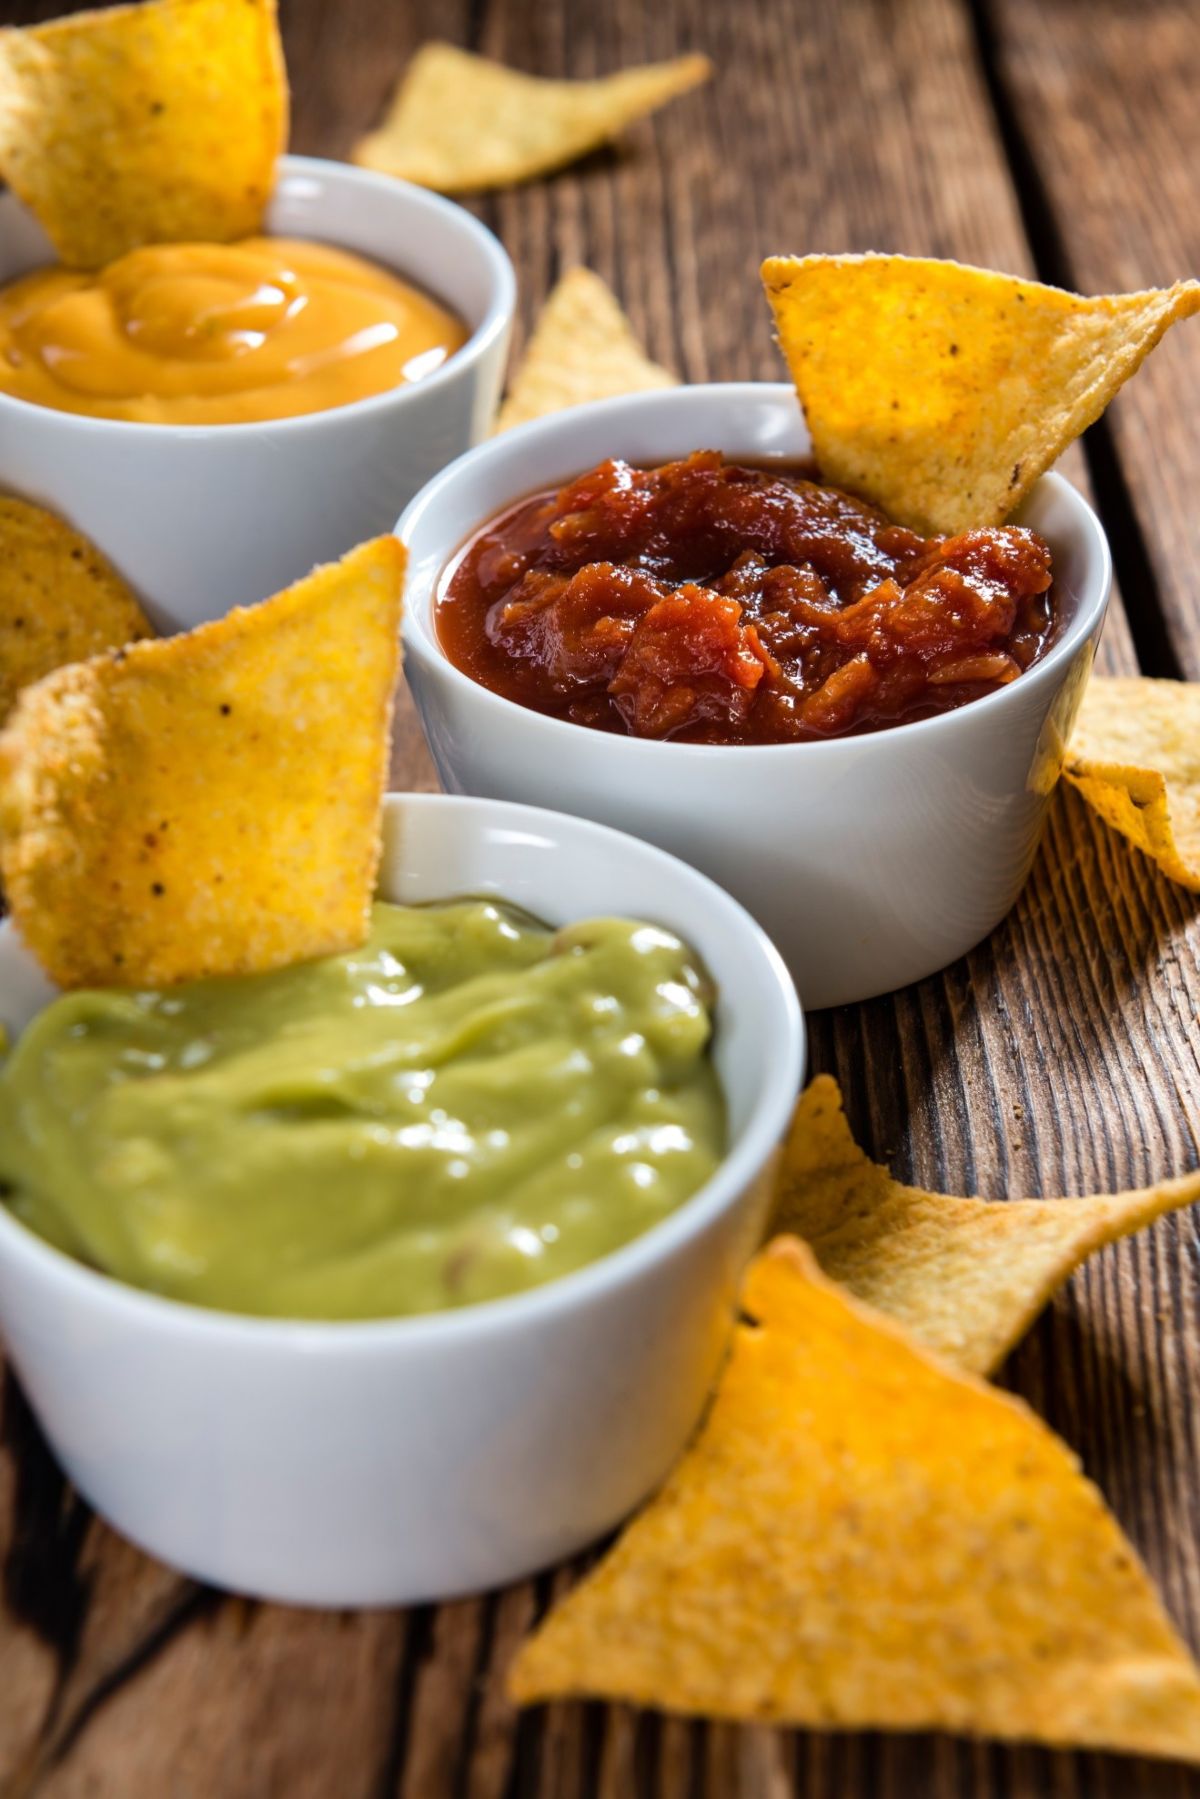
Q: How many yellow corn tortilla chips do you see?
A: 9